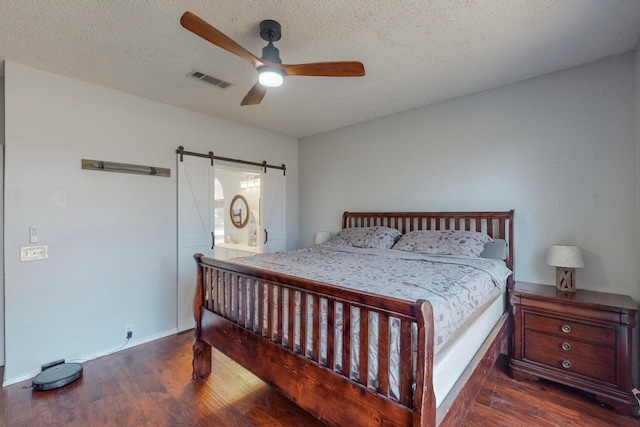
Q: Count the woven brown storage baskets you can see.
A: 0